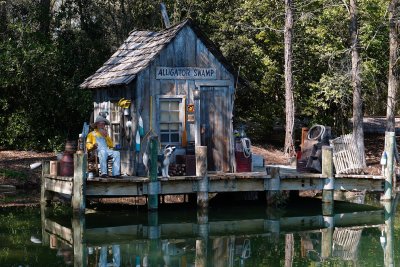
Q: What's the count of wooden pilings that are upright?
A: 7